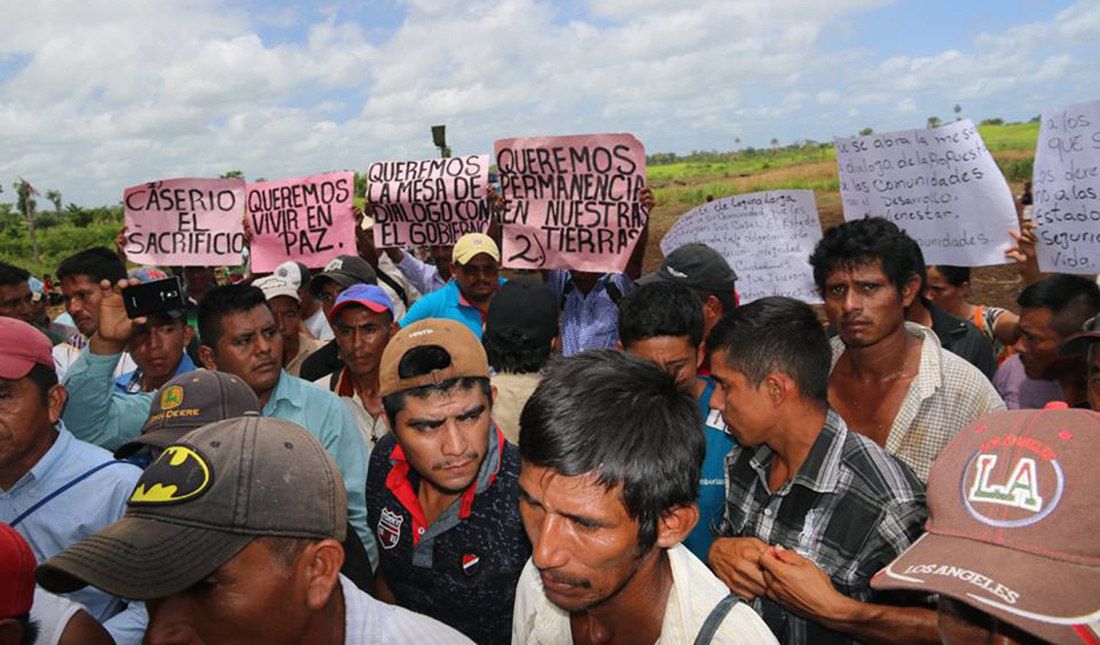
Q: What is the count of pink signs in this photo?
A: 4